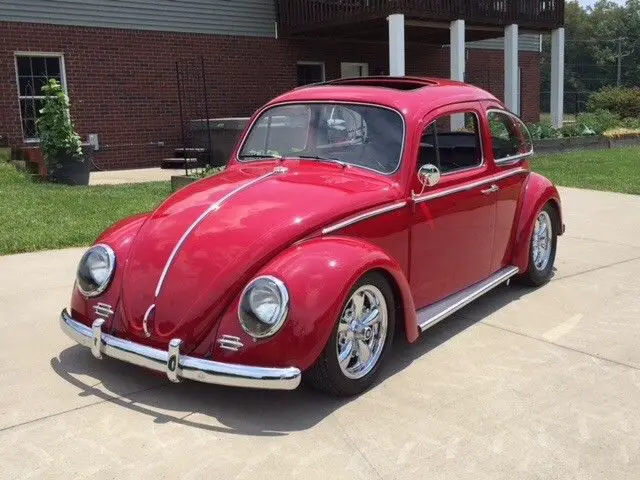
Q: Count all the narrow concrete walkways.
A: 1